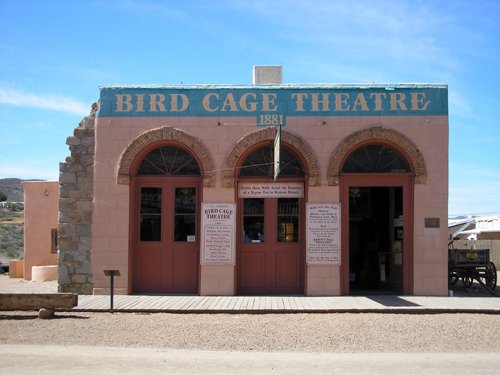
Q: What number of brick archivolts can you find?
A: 3